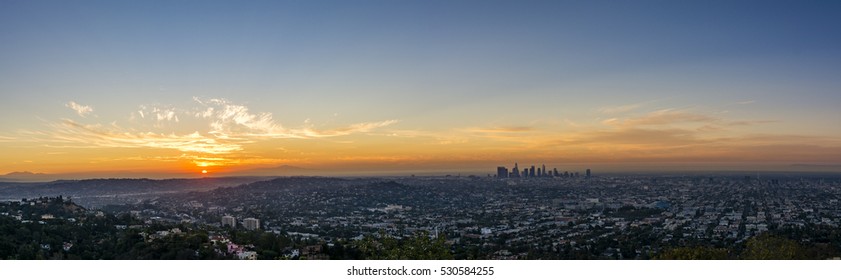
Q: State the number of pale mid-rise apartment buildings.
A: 2